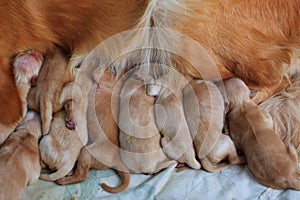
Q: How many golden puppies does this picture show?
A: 8